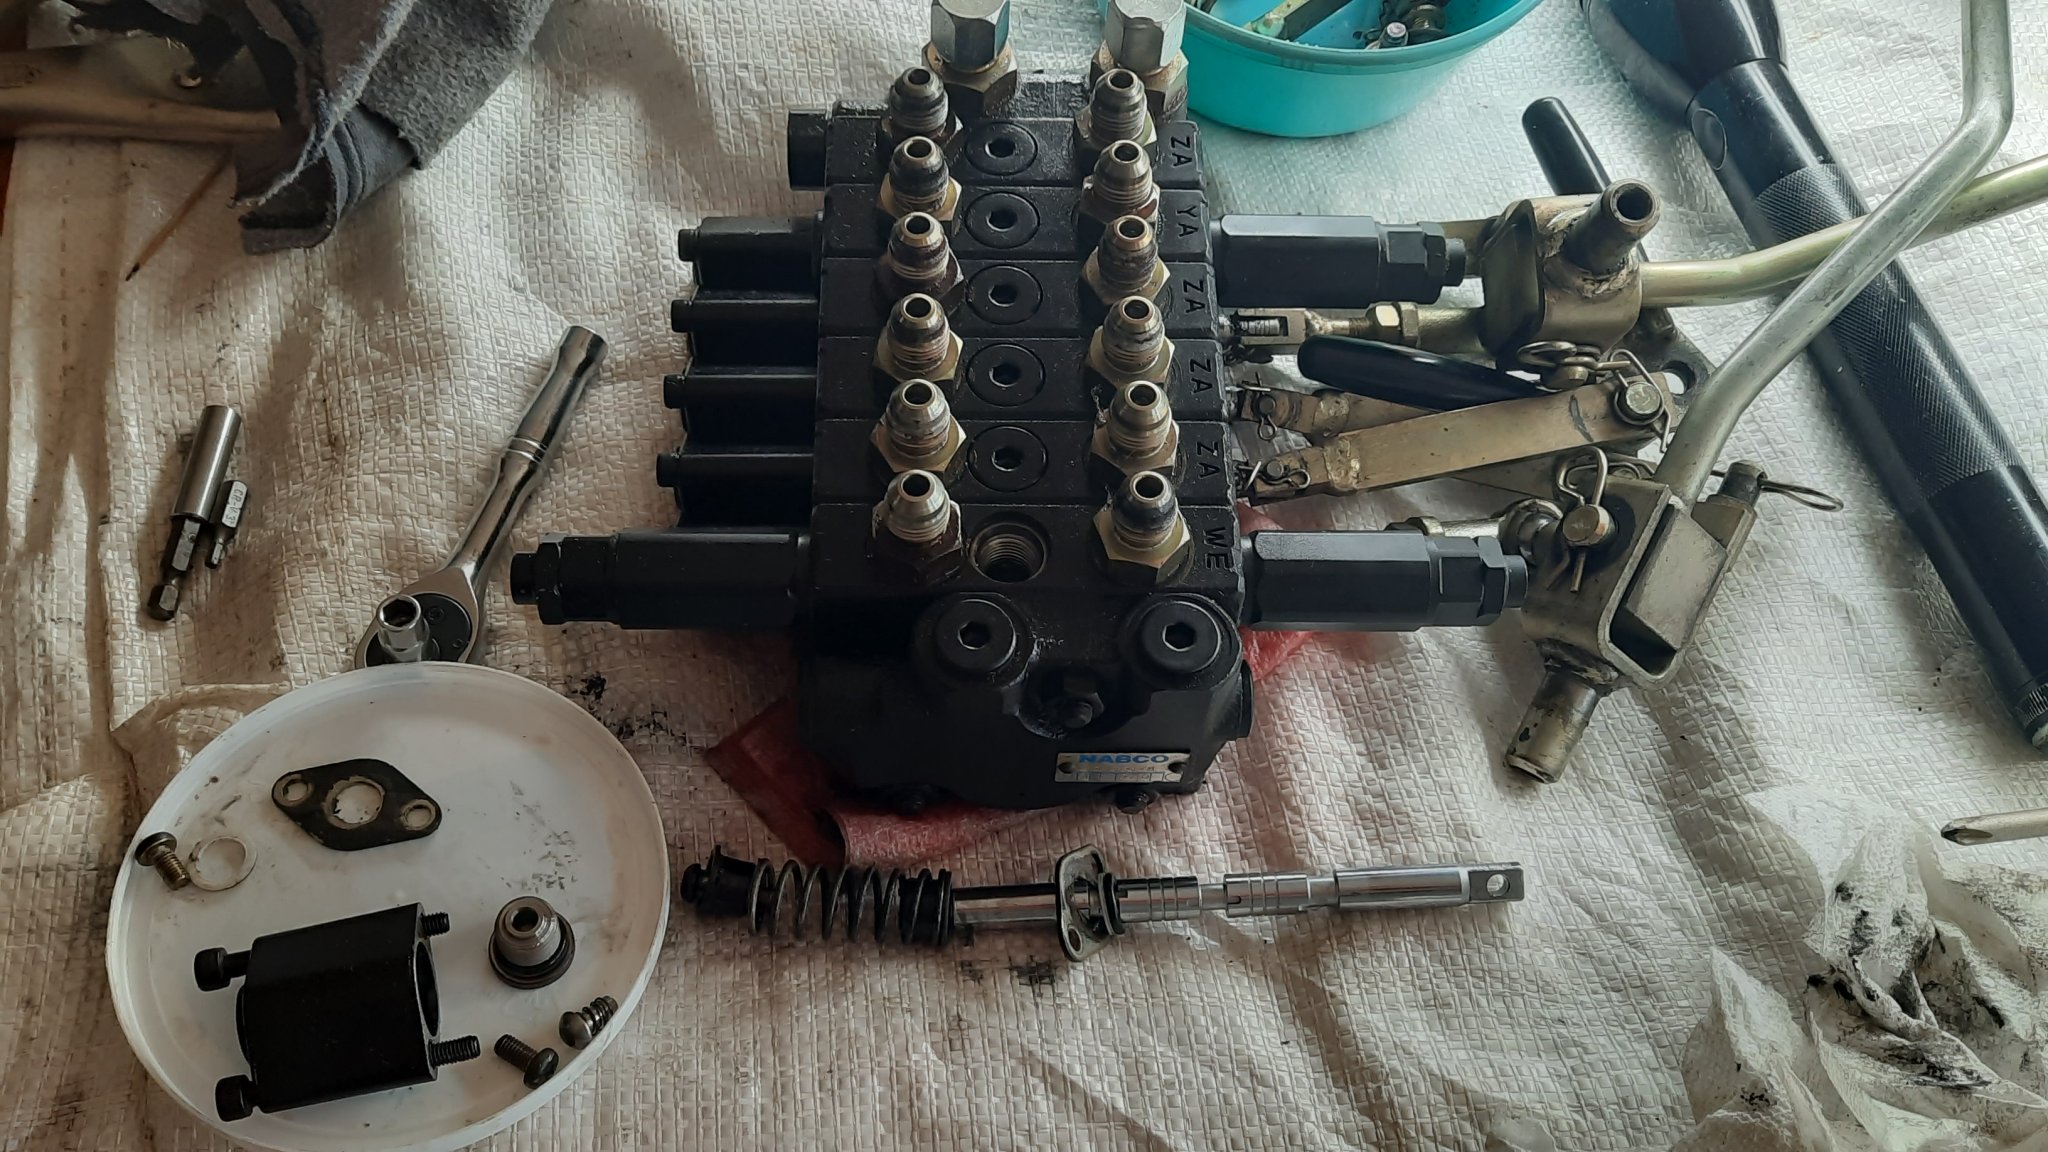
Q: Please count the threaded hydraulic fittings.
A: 12